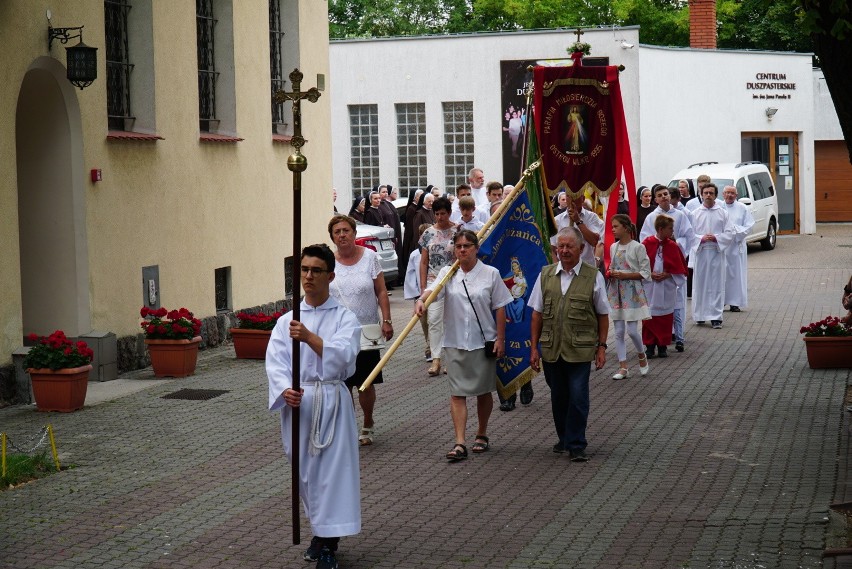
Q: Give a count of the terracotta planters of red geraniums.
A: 4